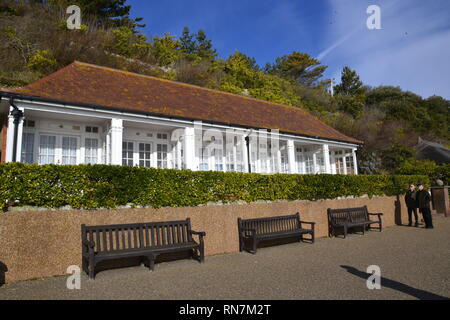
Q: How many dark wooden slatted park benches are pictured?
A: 3